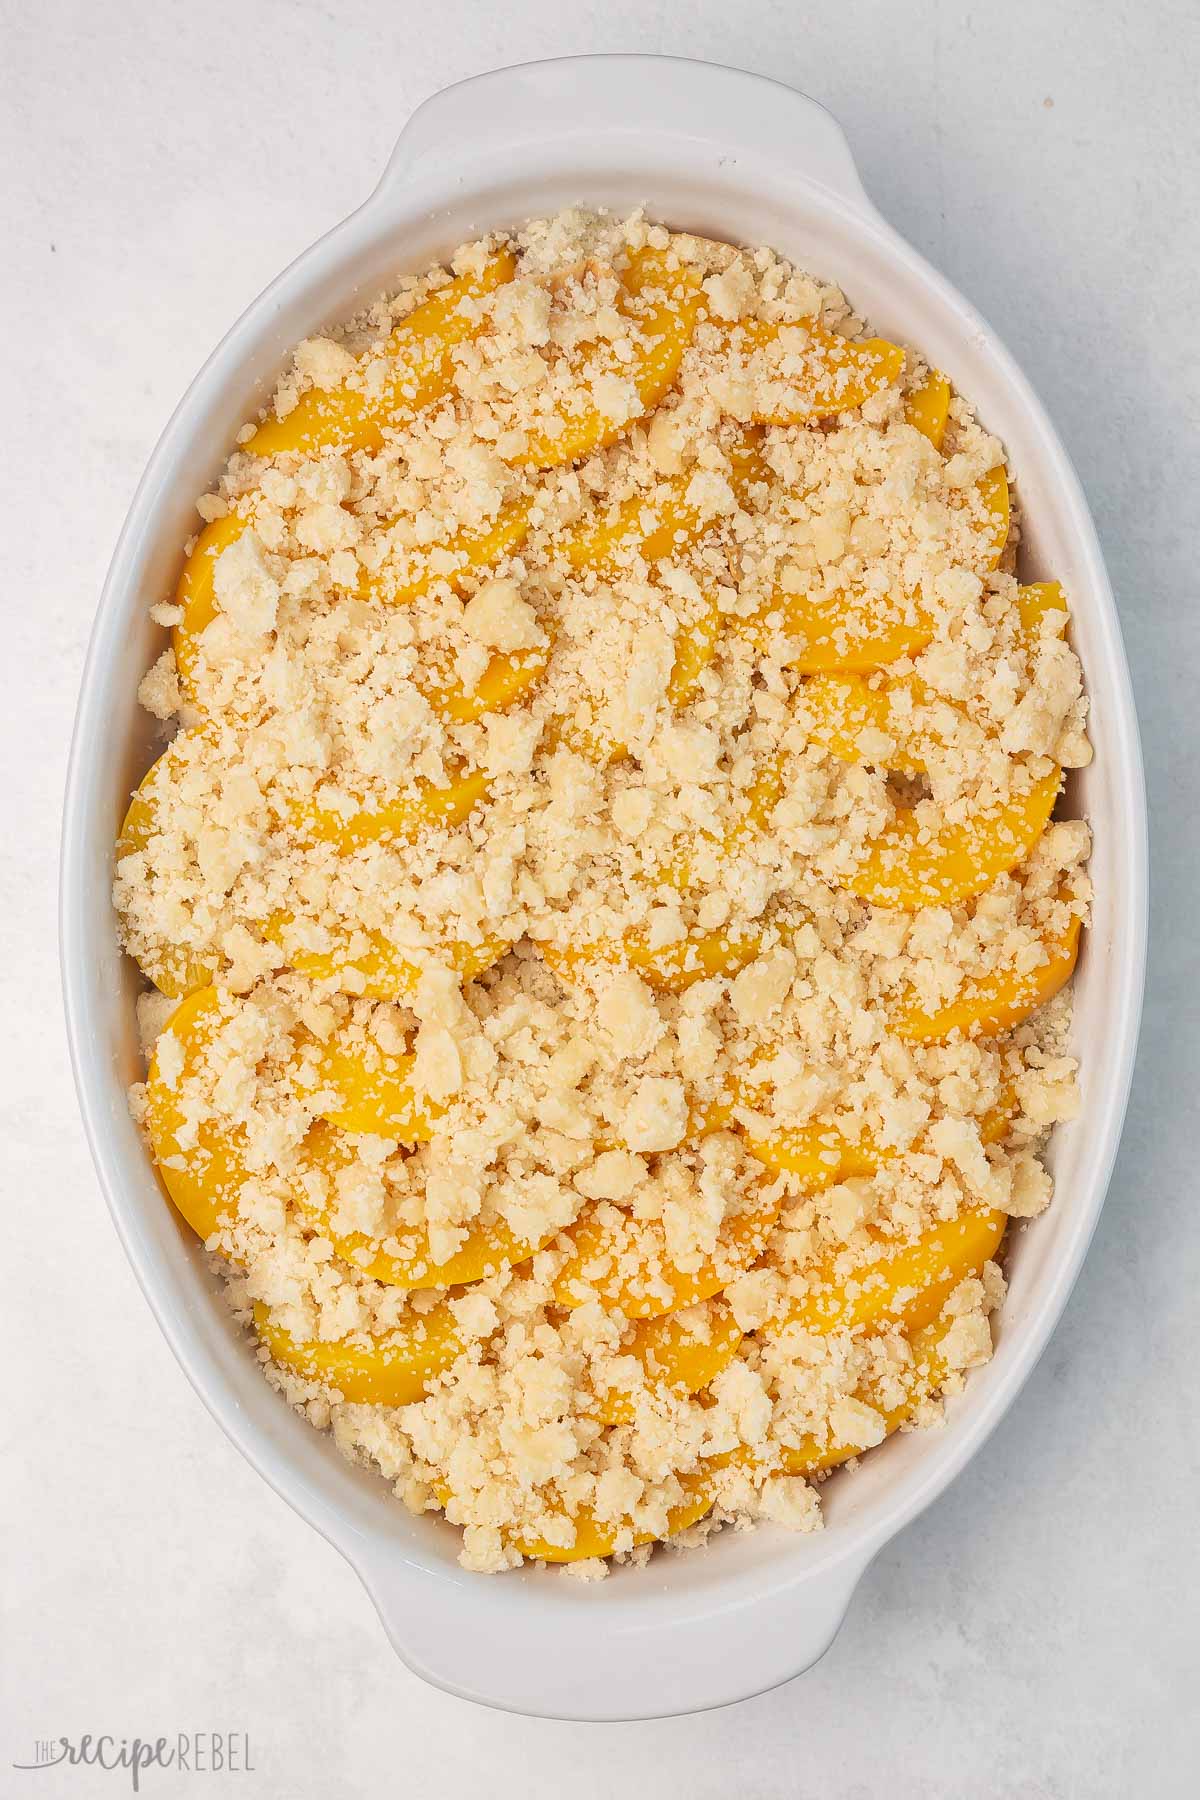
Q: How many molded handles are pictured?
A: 2